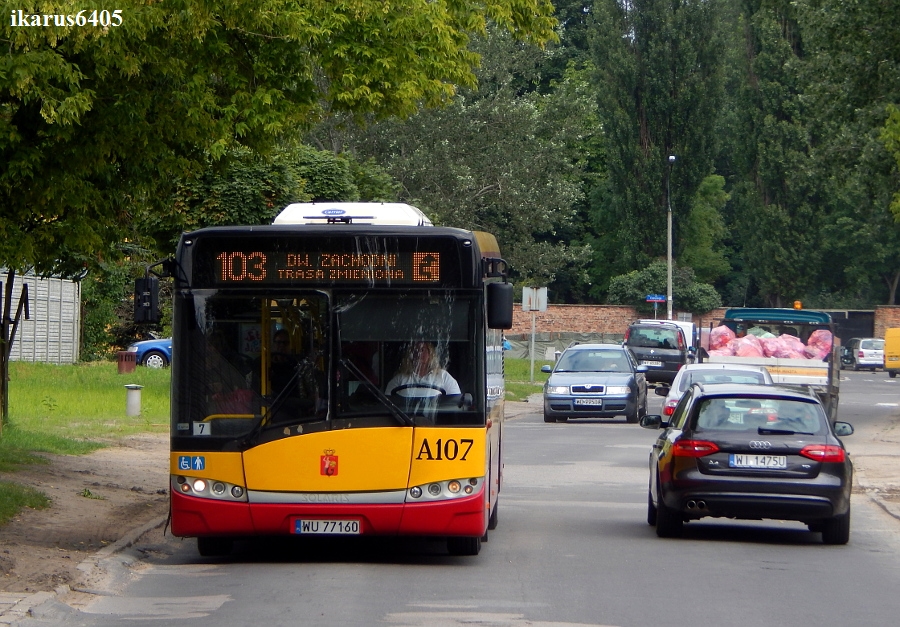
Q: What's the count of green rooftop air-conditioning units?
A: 0